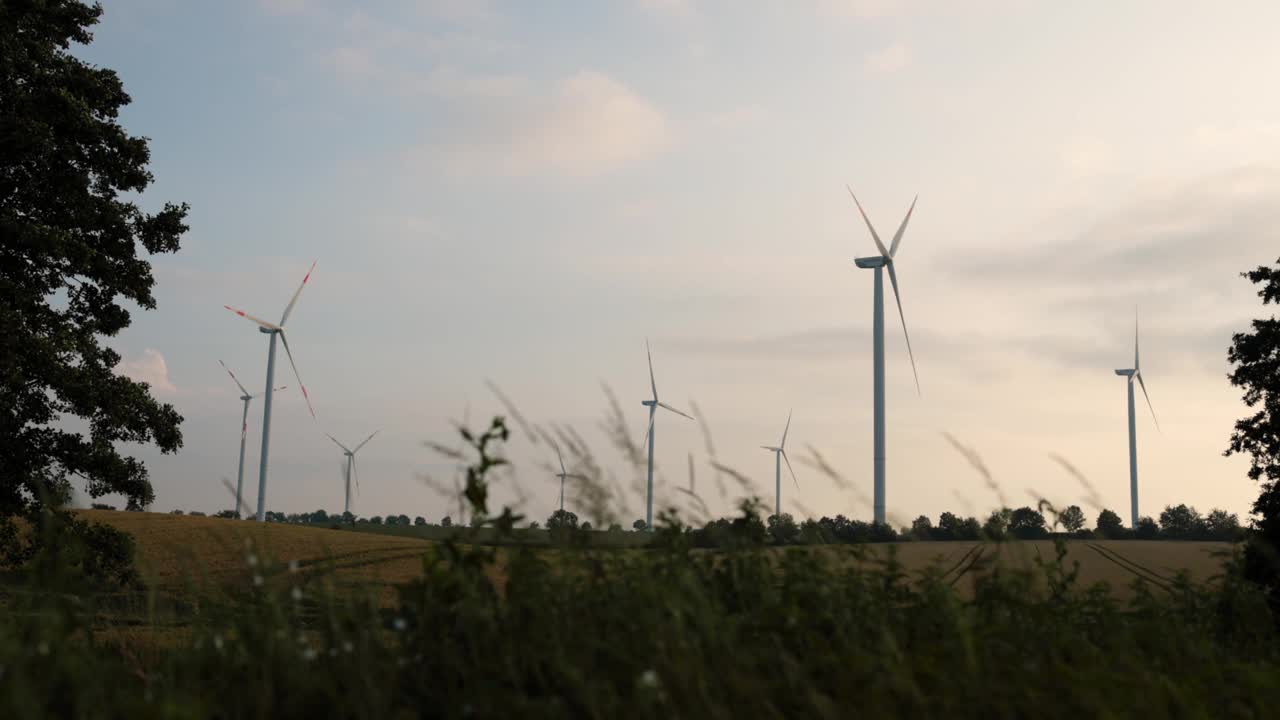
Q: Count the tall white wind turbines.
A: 8